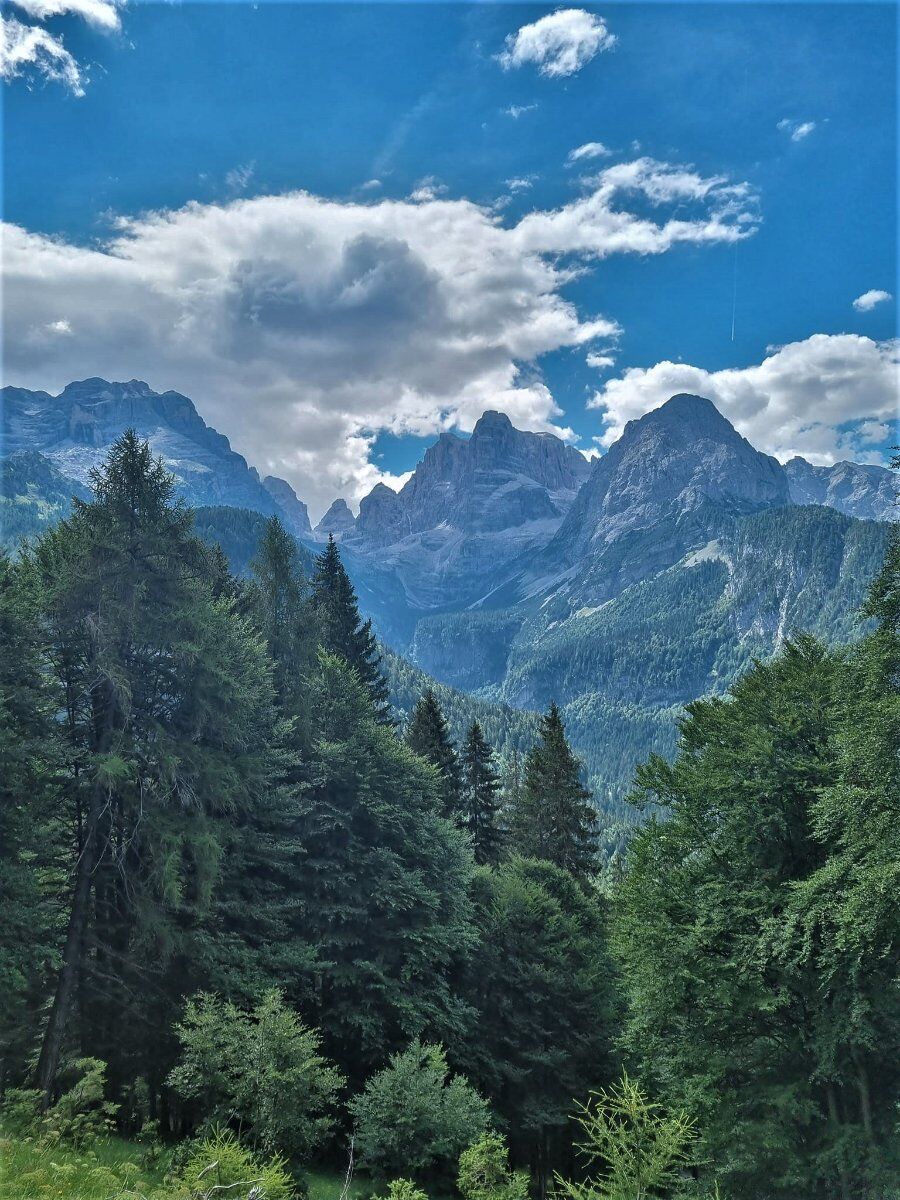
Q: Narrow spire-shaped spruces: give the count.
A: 4